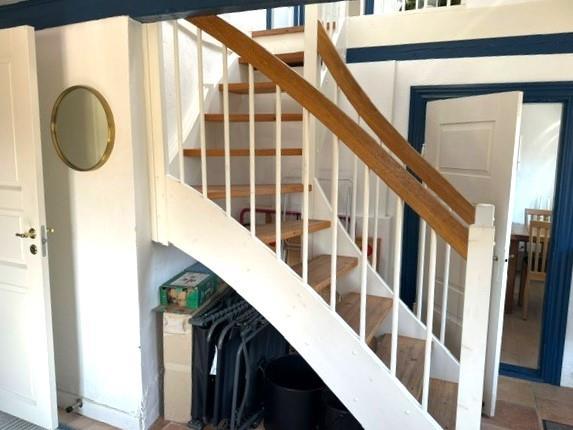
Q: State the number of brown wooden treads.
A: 11